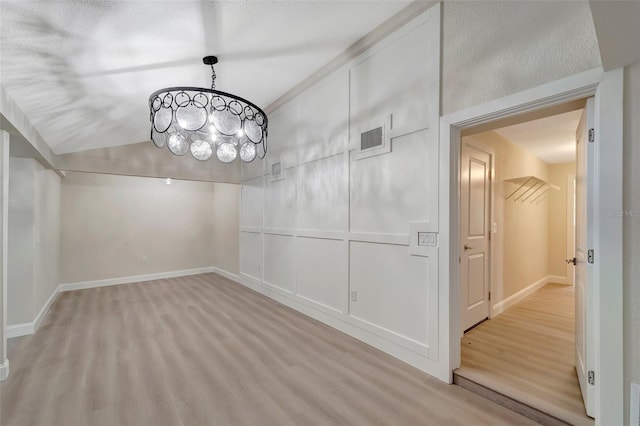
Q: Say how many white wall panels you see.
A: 12